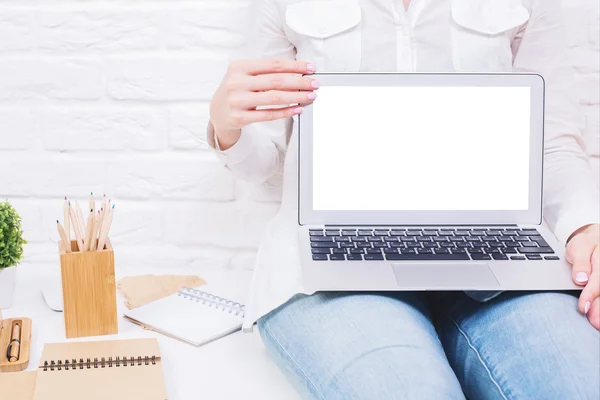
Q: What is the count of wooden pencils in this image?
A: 11